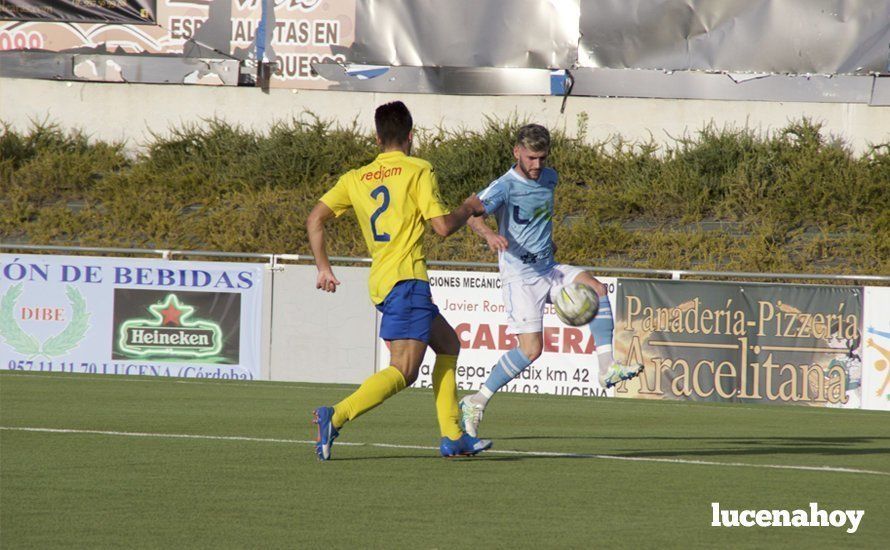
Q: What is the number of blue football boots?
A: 2